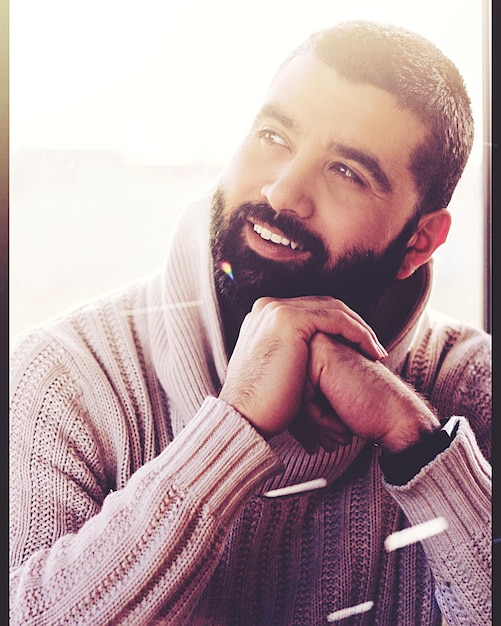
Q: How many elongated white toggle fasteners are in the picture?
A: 3